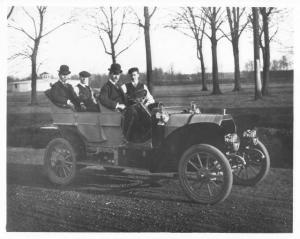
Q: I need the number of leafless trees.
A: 8